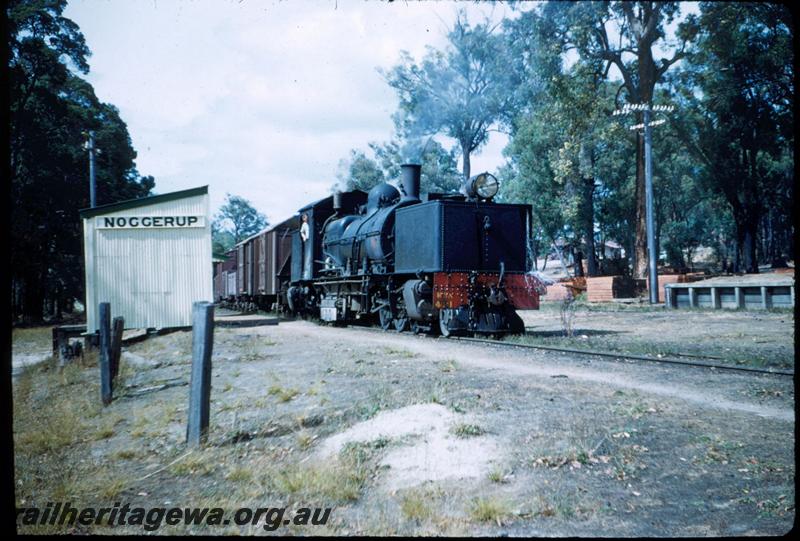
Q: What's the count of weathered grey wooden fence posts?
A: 3